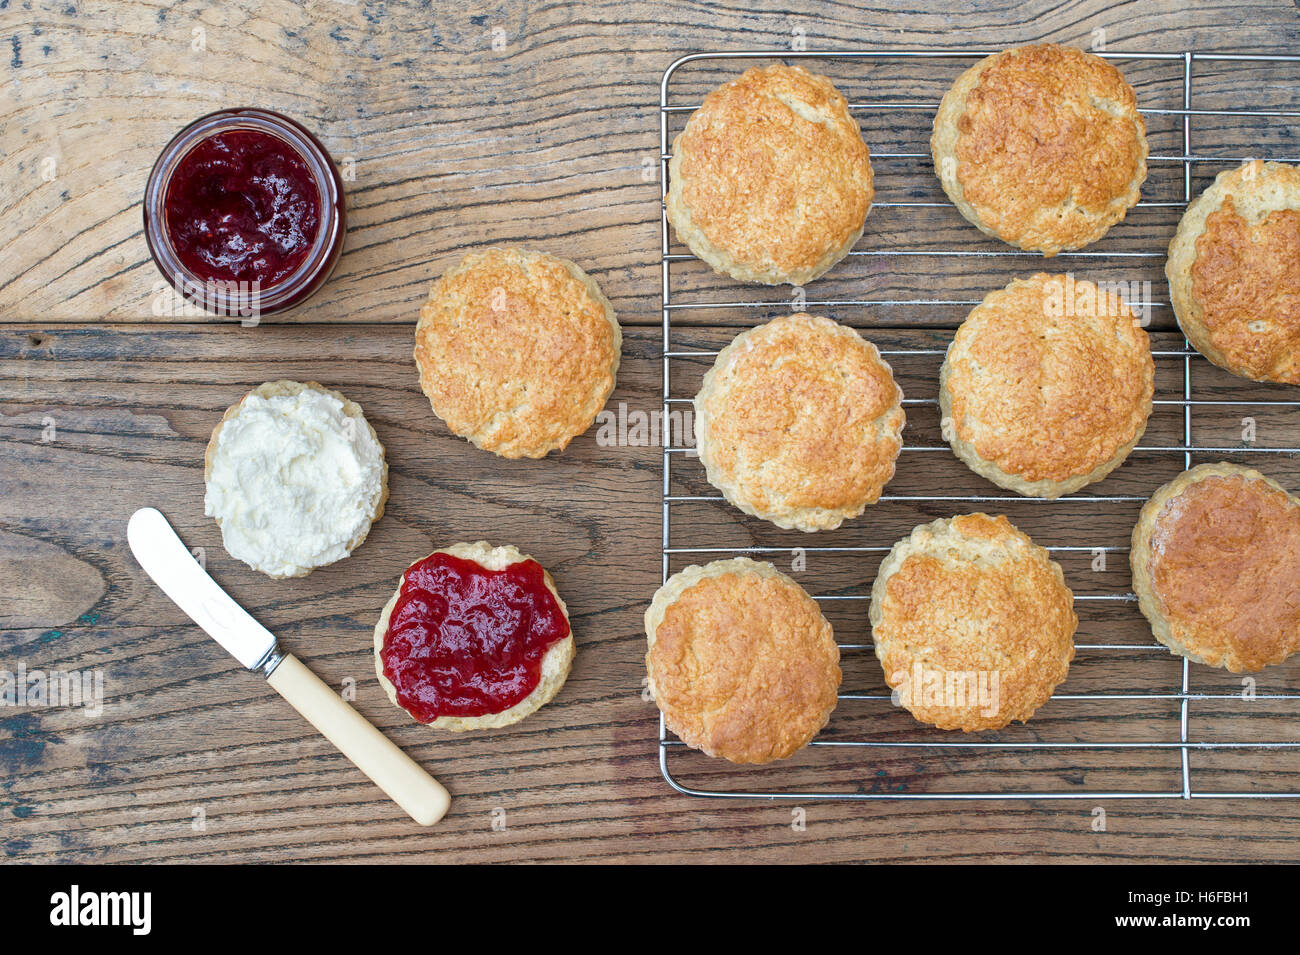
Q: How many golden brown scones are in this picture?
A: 9